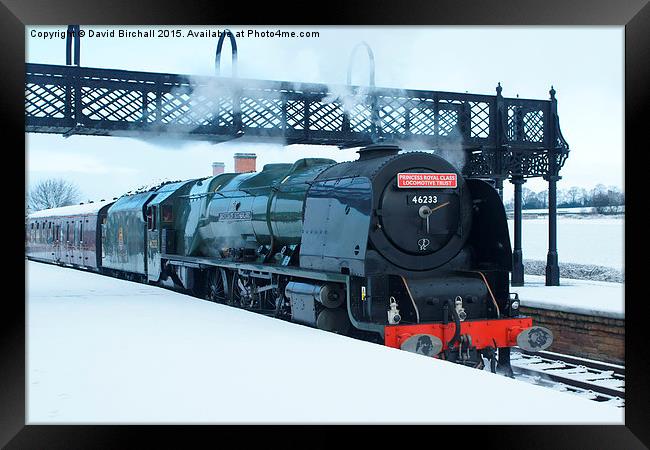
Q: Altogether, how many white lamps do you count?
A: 2